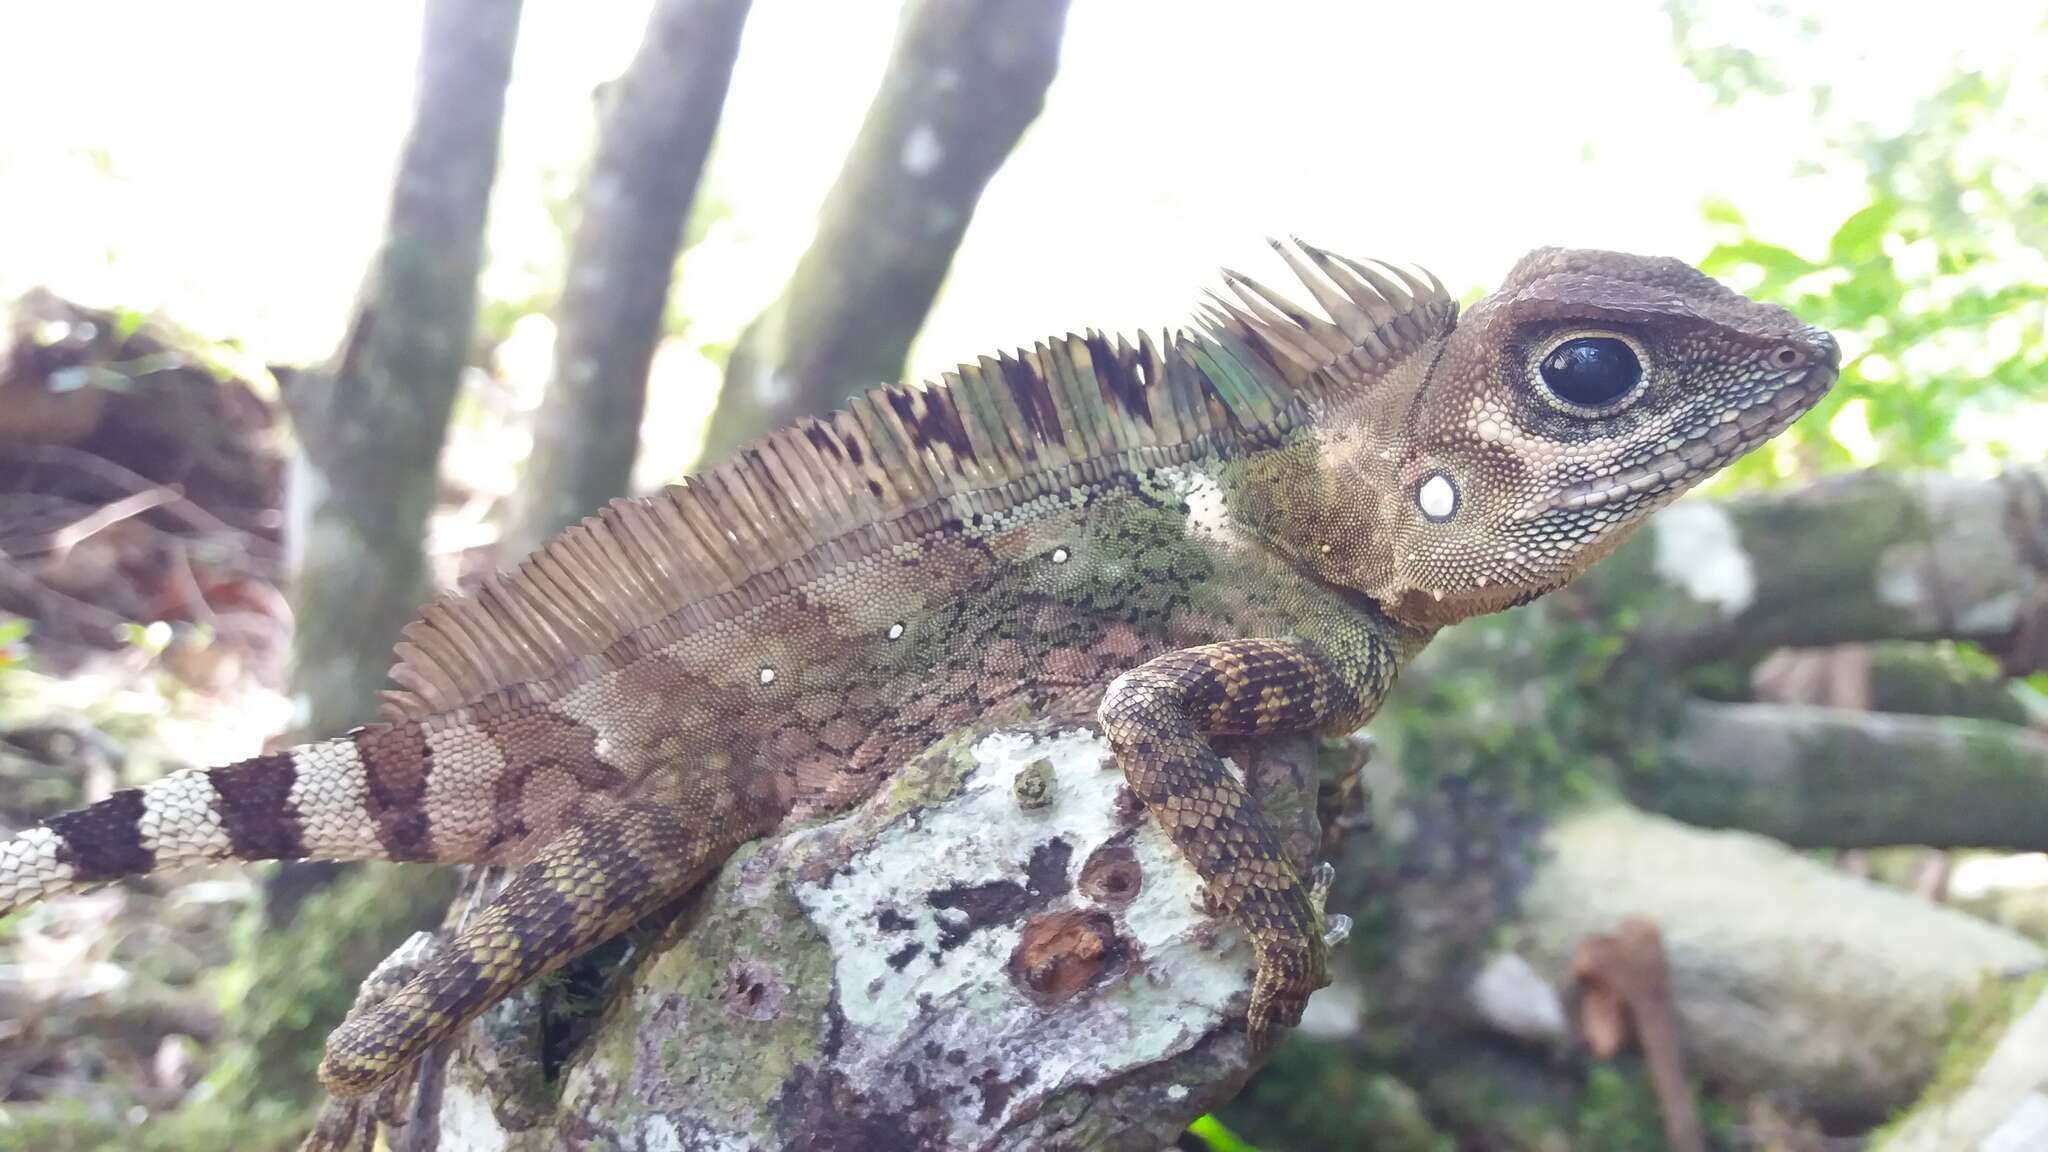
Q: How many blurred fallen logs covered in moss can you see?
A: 2